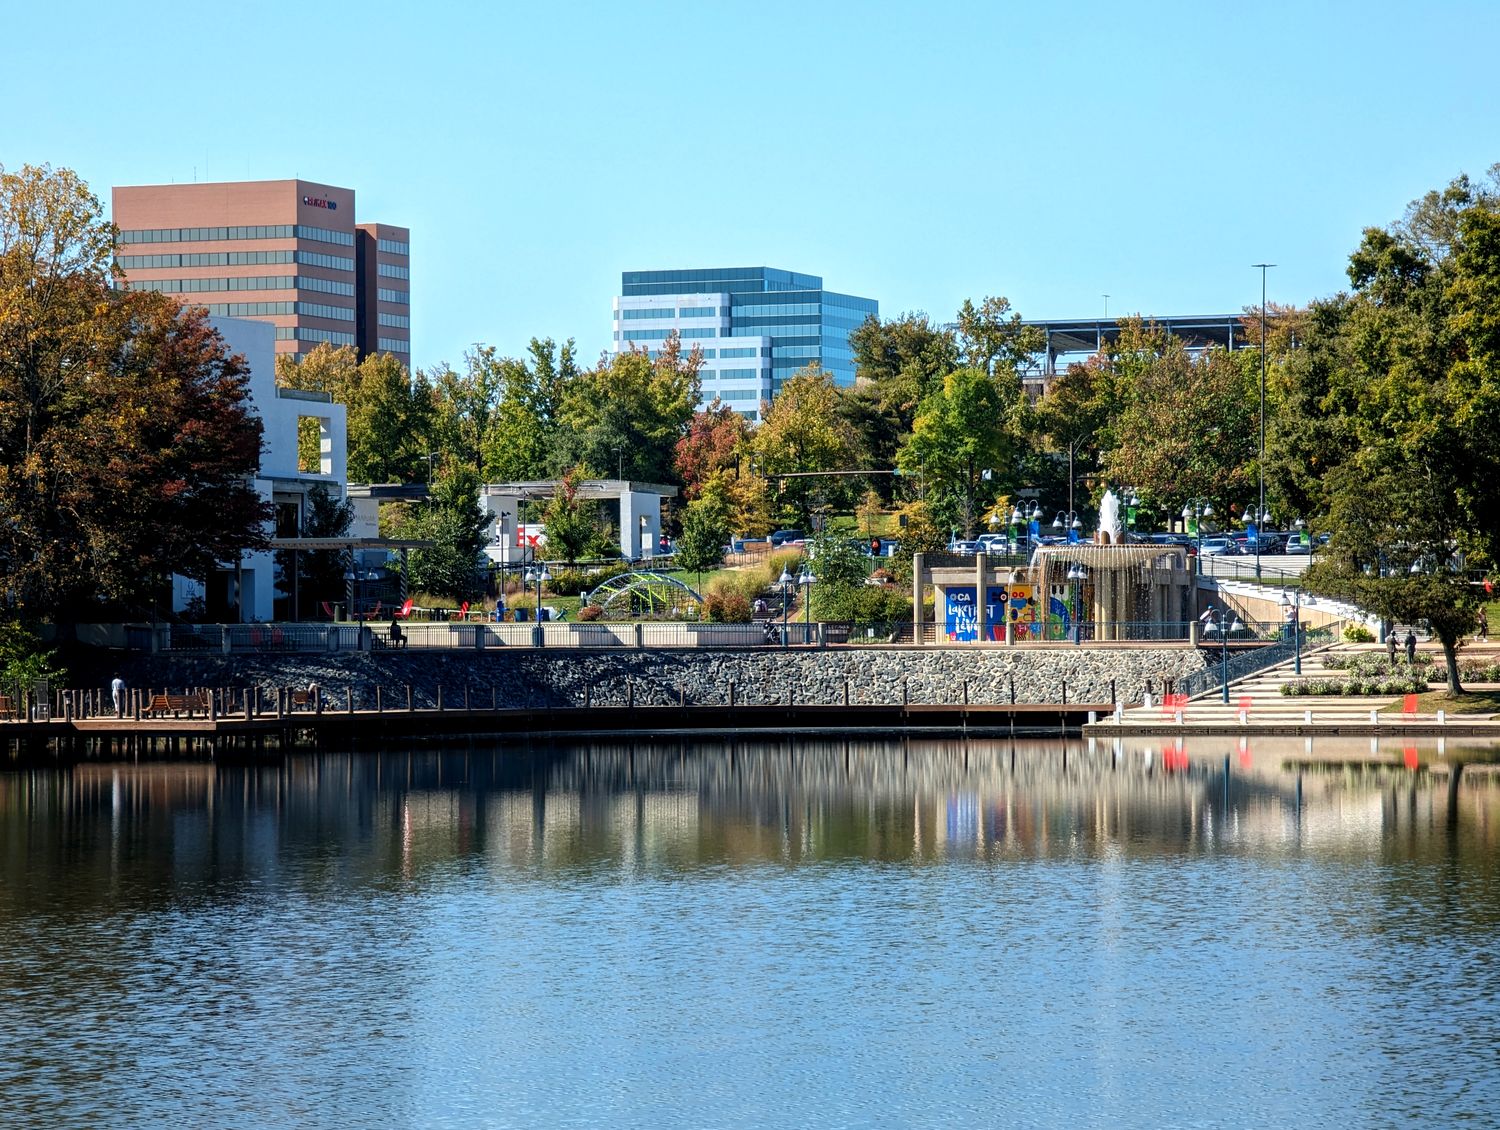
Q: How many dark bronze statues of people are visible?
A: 2